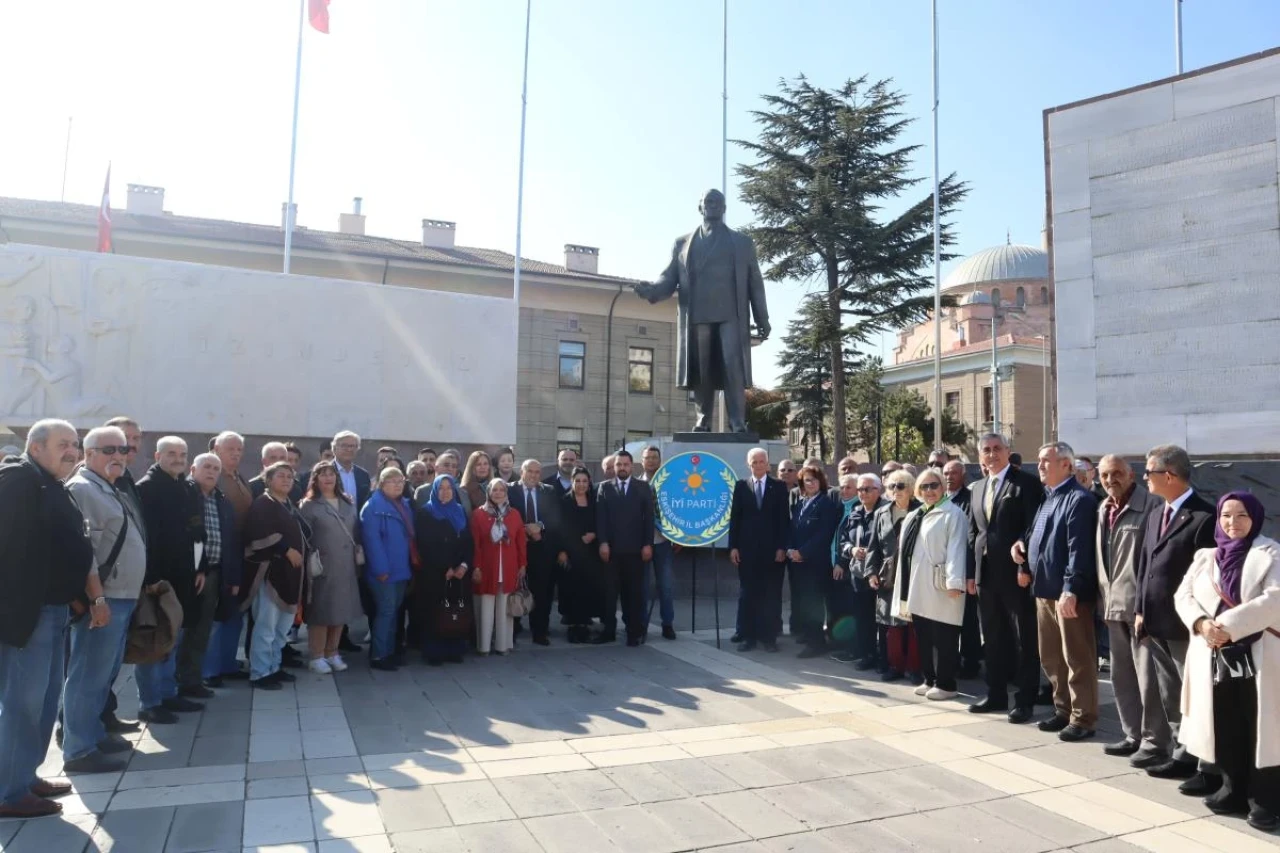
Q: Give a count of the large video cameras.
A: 0